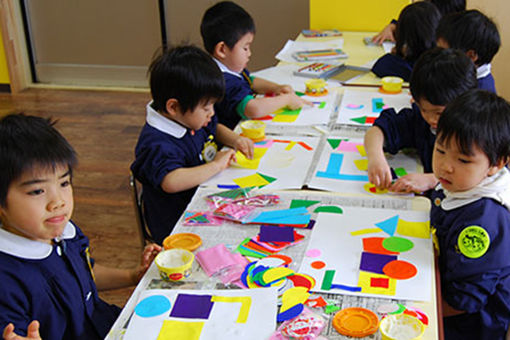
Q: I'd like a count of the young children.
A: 8